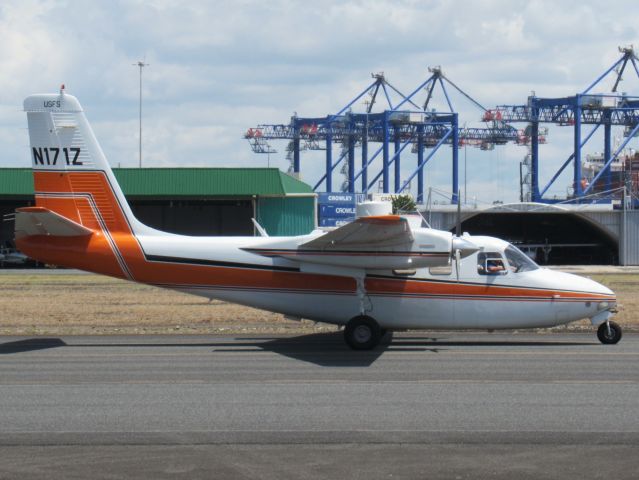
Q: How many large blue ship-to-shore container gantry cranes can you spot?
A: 3